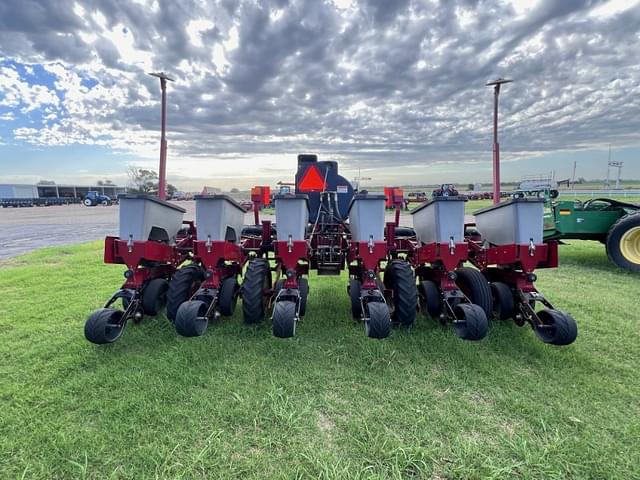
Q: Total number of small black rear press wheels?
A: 6